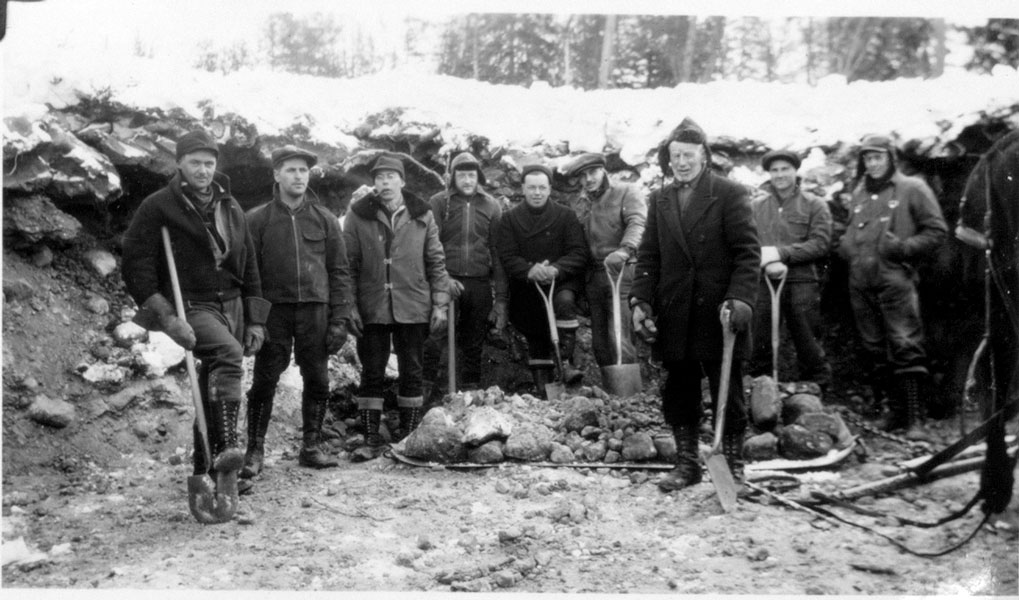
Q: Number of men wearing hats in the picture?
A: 9